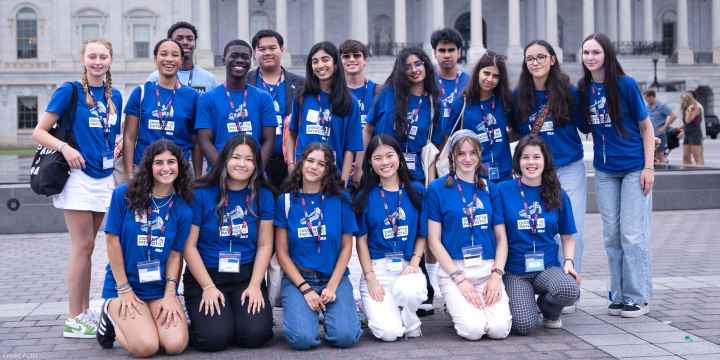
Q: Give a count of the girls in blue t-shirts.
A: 13